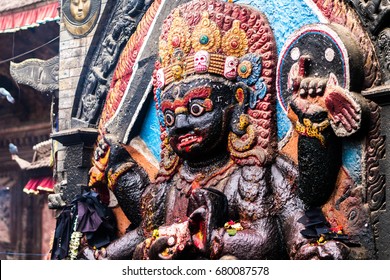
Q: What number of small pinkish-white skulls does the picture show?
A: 3